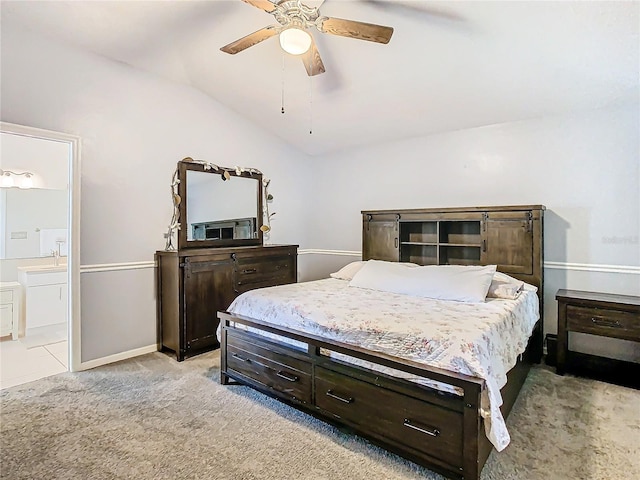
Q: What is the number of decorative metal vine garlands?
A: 1